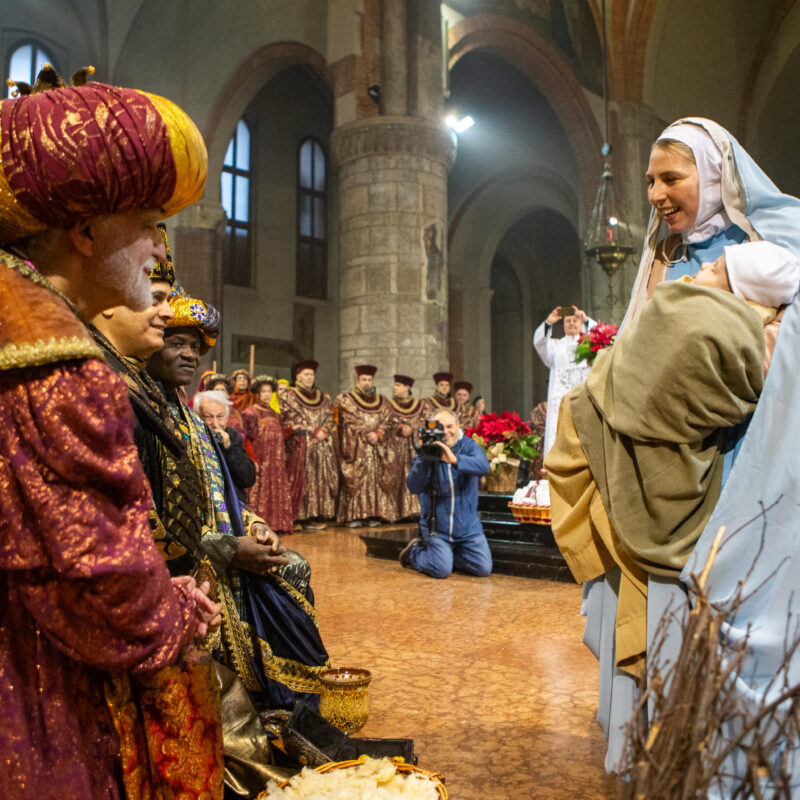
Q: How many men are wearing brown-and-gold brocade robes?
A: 5